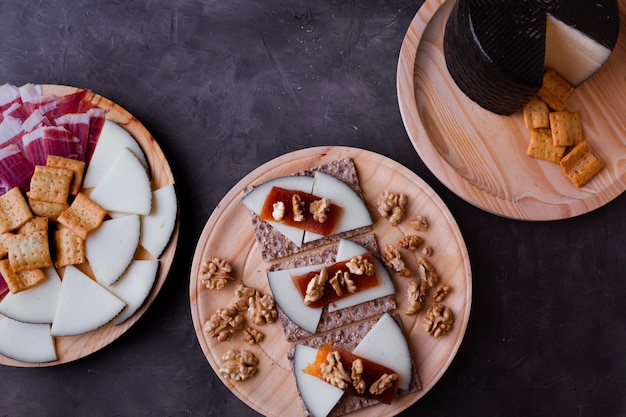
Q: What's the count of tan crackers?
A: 15